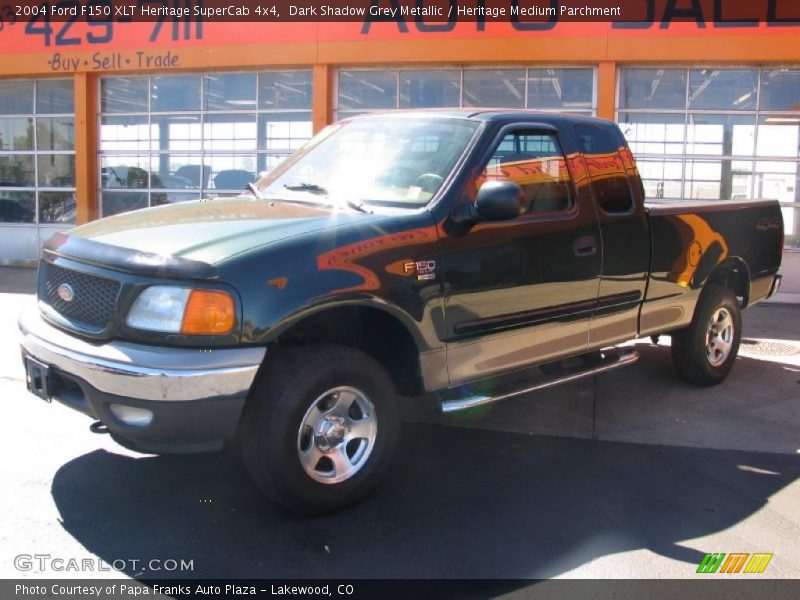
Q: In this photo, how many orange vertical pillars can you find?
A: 3